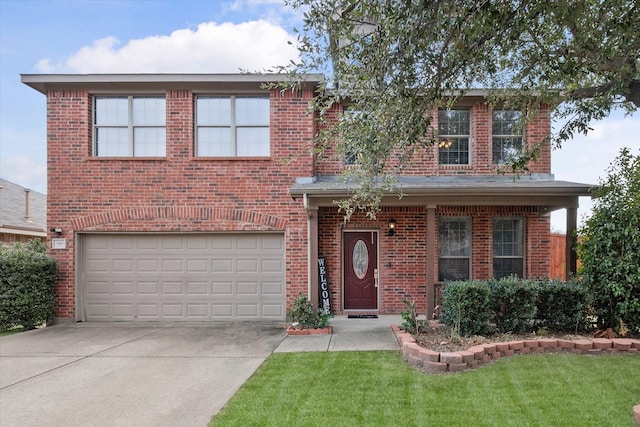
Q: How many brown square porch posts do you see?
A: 3